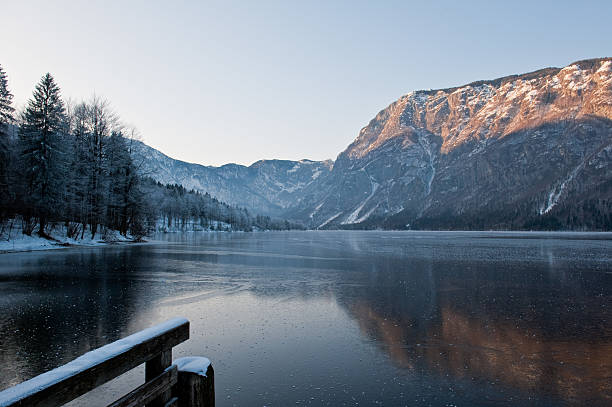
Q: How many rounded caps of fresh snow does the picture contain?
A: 1